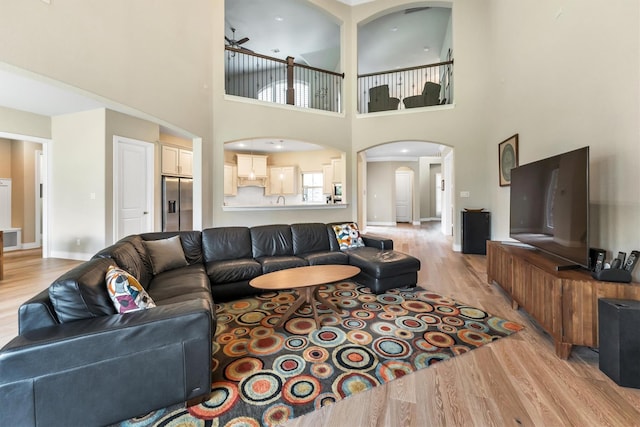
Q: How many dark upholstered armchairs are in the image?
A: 2